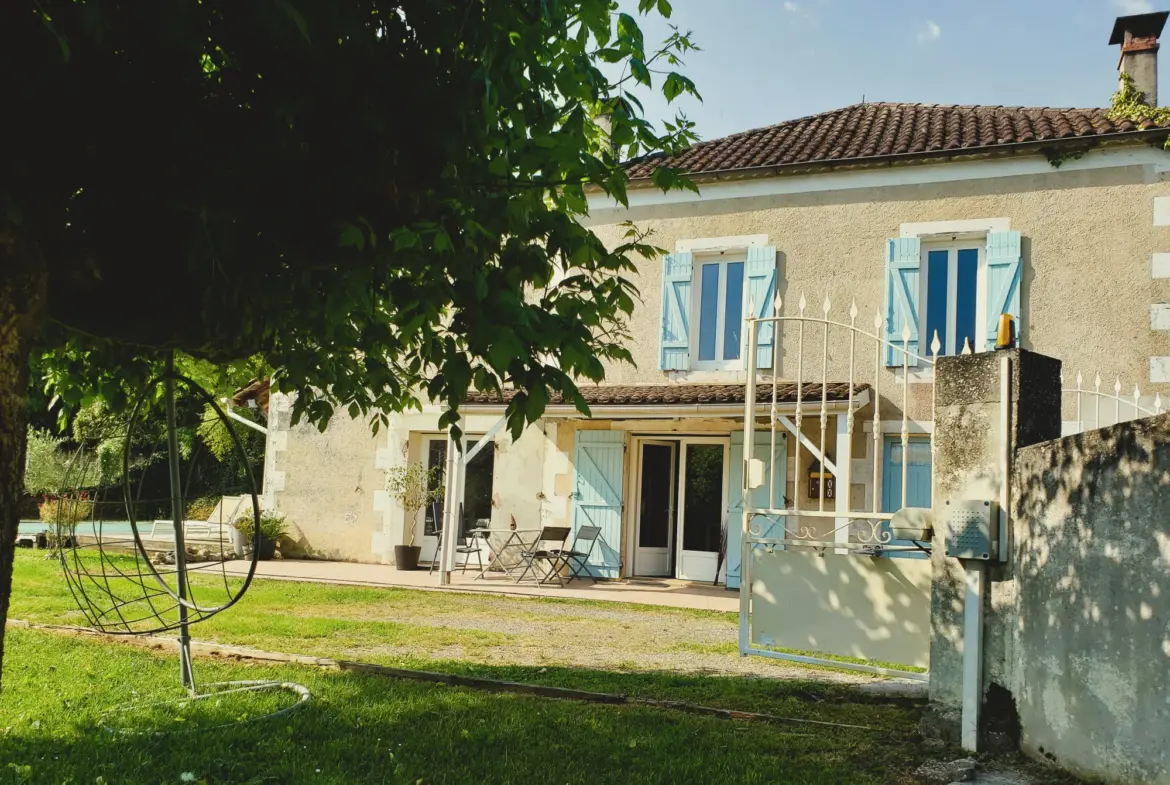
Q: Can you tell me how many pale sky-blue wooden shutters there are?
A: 6